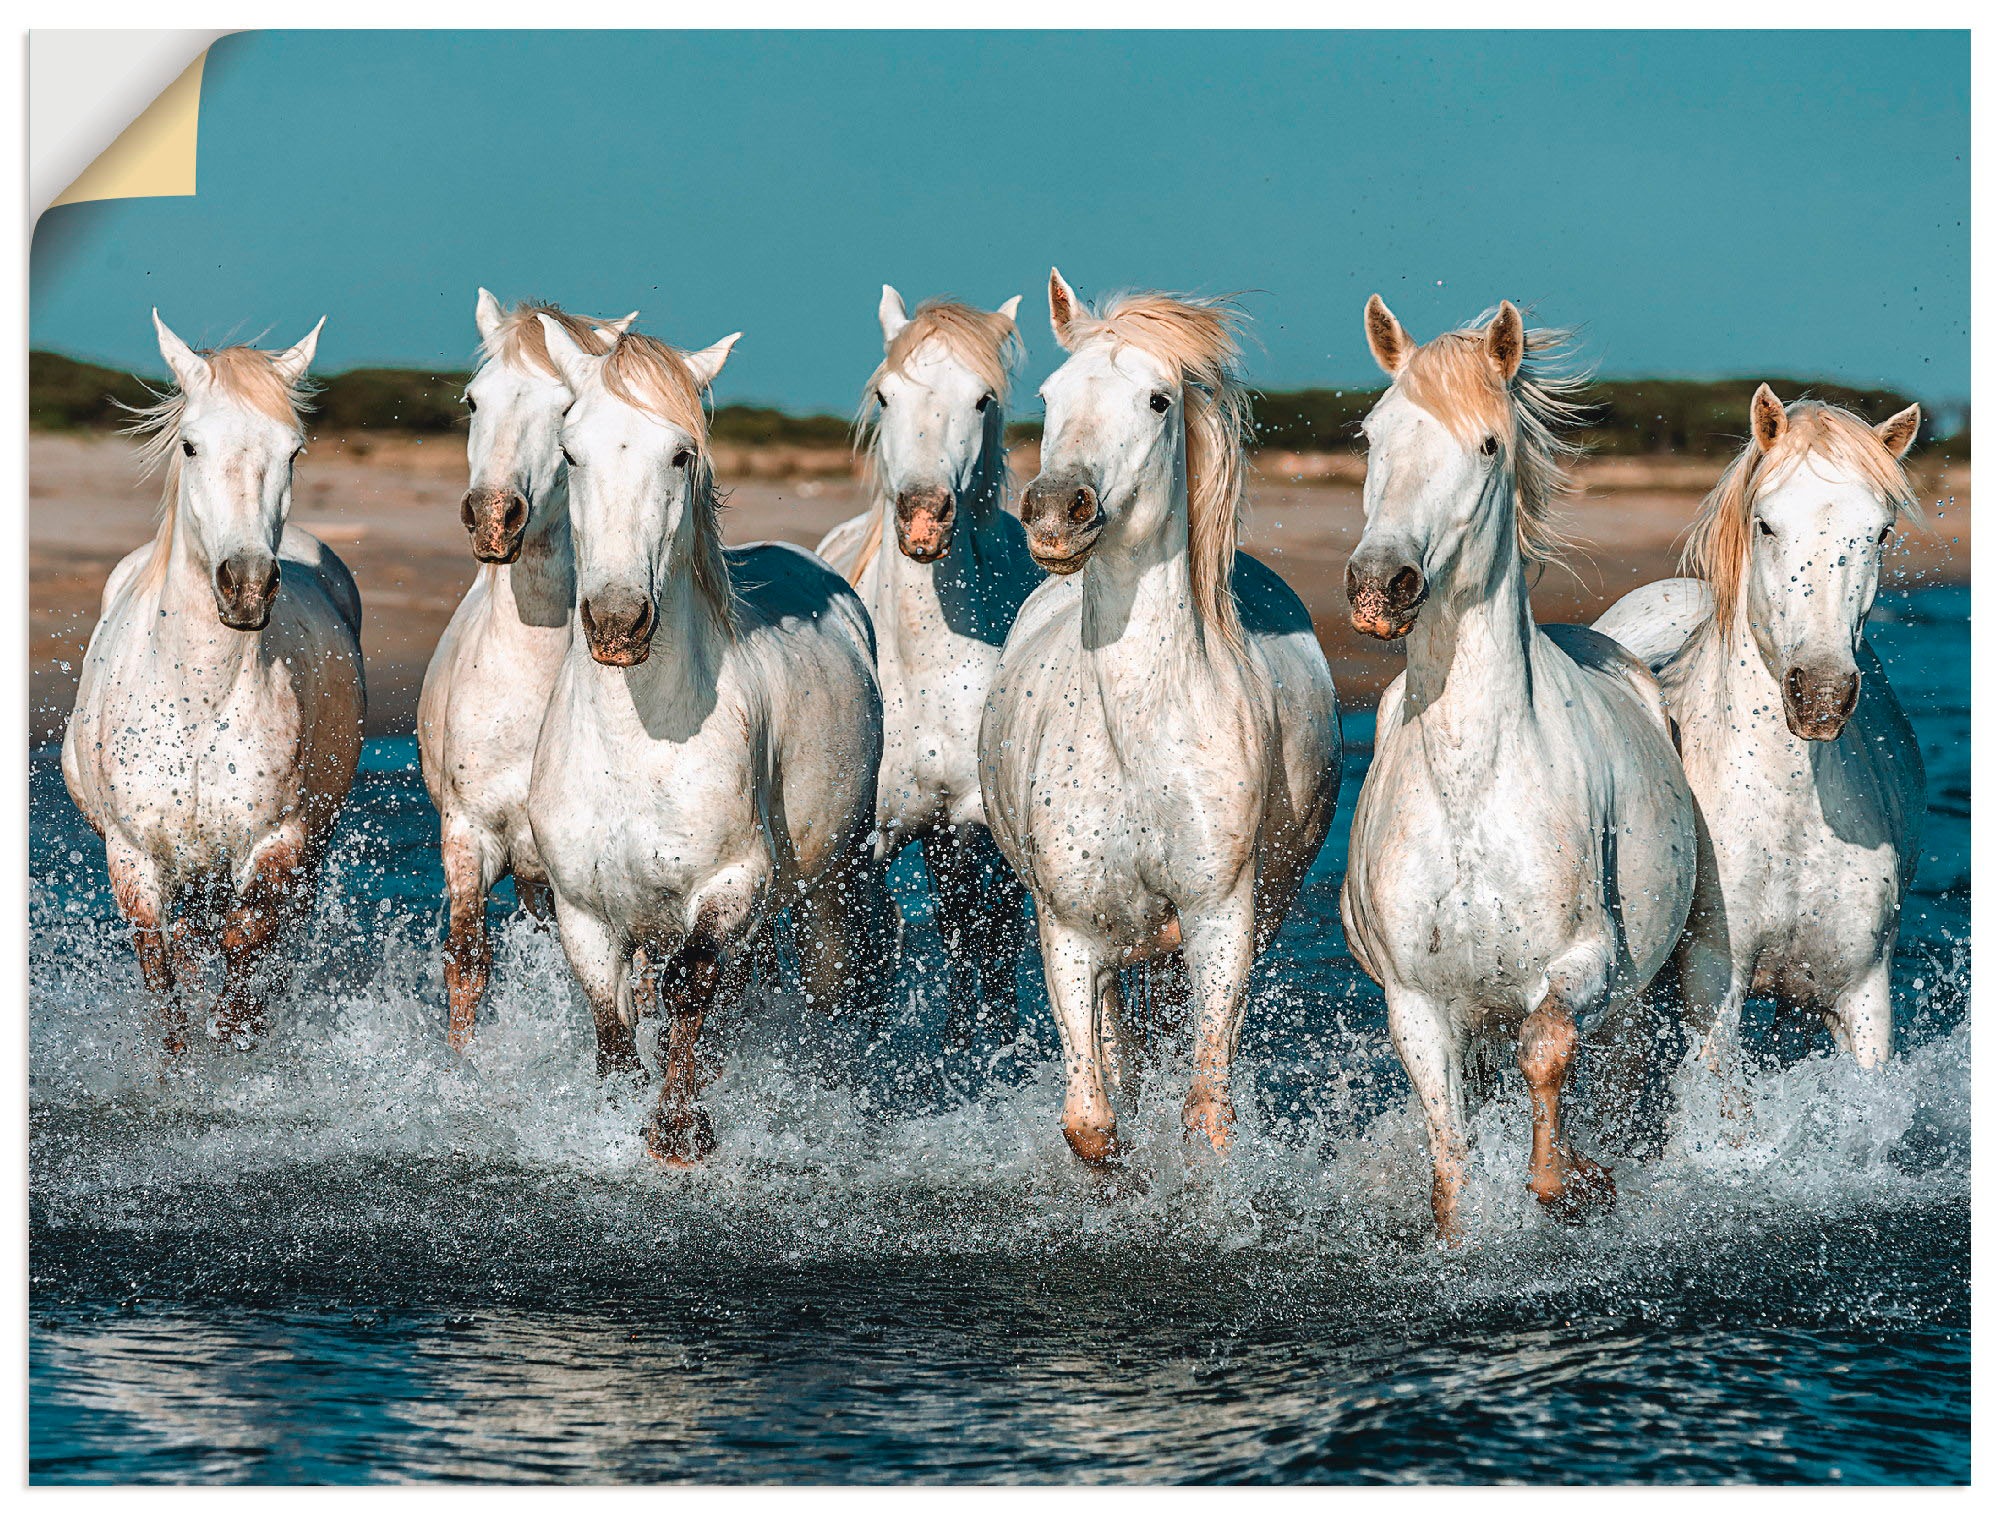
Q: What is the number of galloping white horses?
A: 7